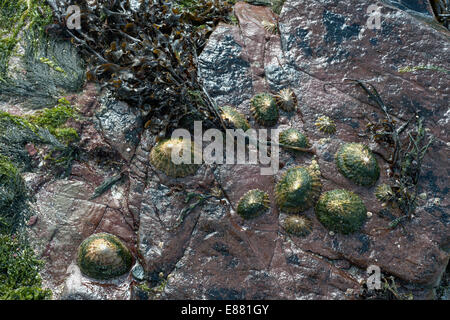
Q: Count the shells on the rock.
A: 13